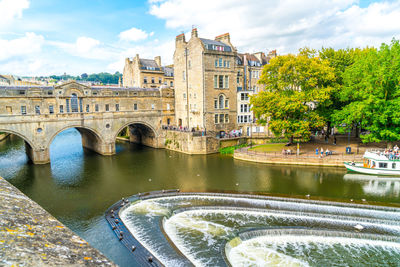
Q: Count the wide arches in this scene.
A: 3